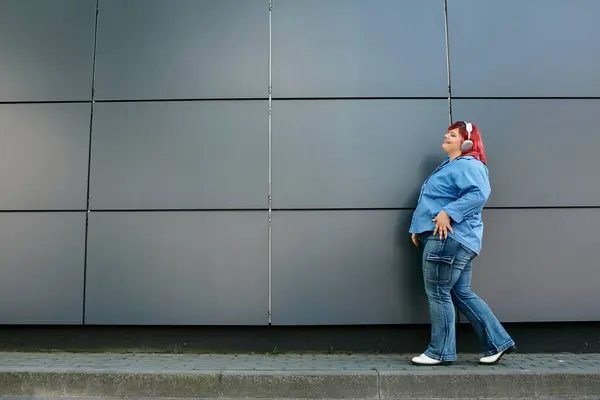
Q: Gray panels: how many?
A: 12